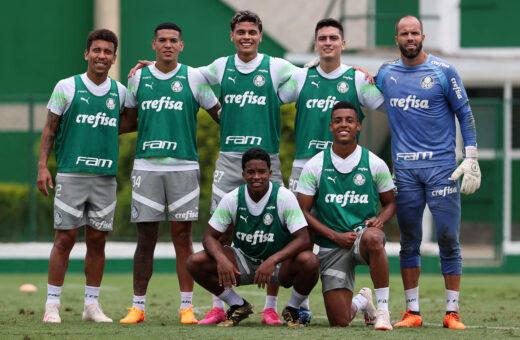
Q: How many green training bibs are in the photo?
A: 6